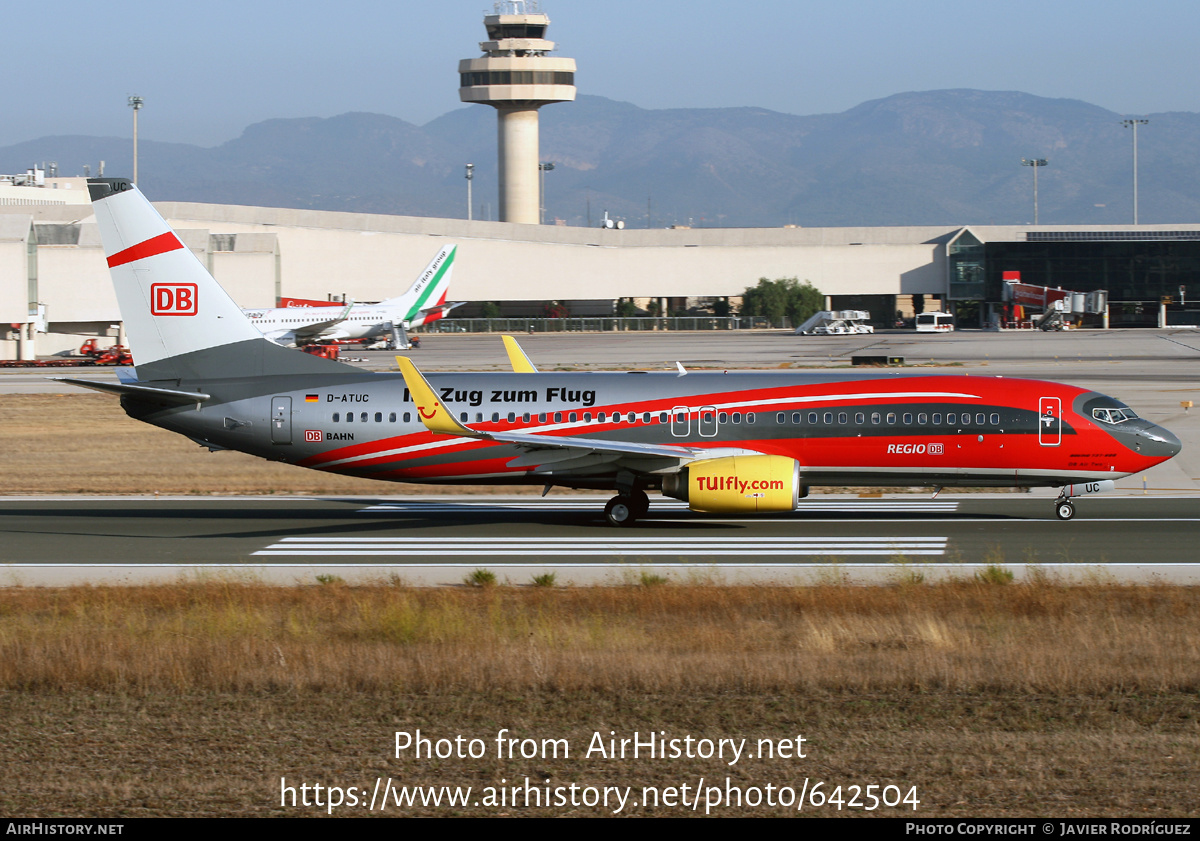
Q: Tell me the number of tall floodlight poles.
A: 5